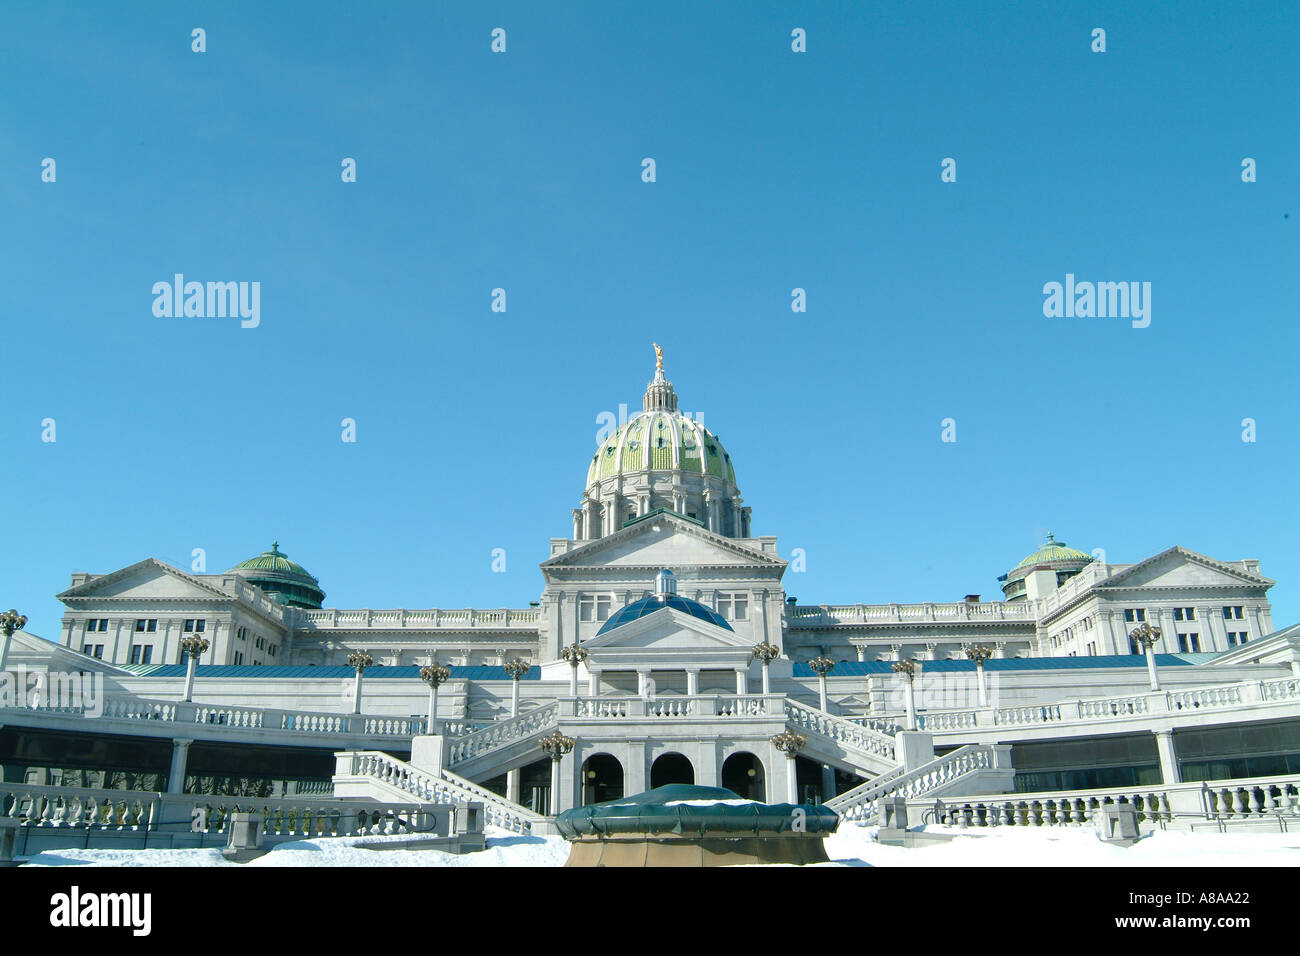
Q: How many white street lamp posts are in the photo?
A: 13